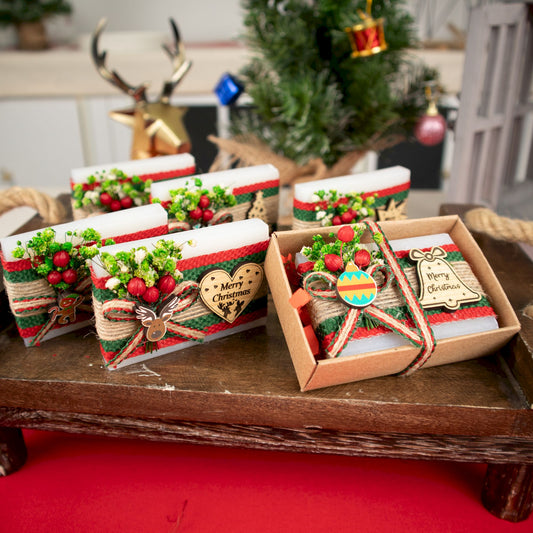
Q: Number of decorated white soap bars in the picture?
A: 6